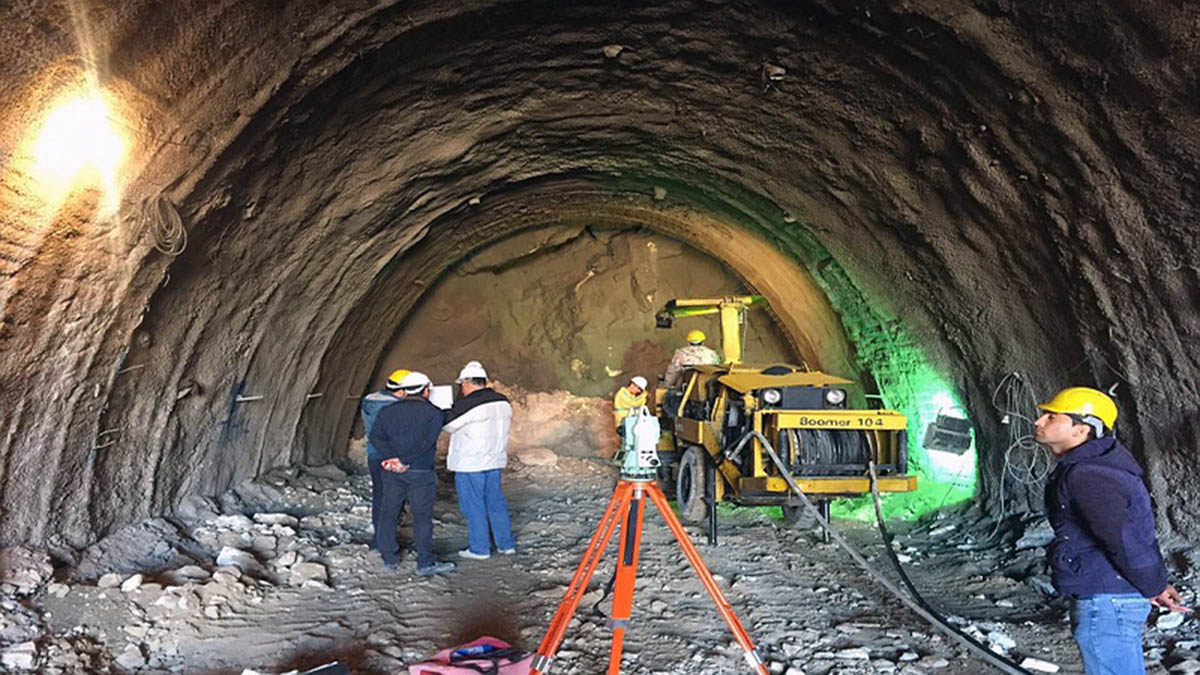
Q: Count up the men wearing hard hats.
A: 6